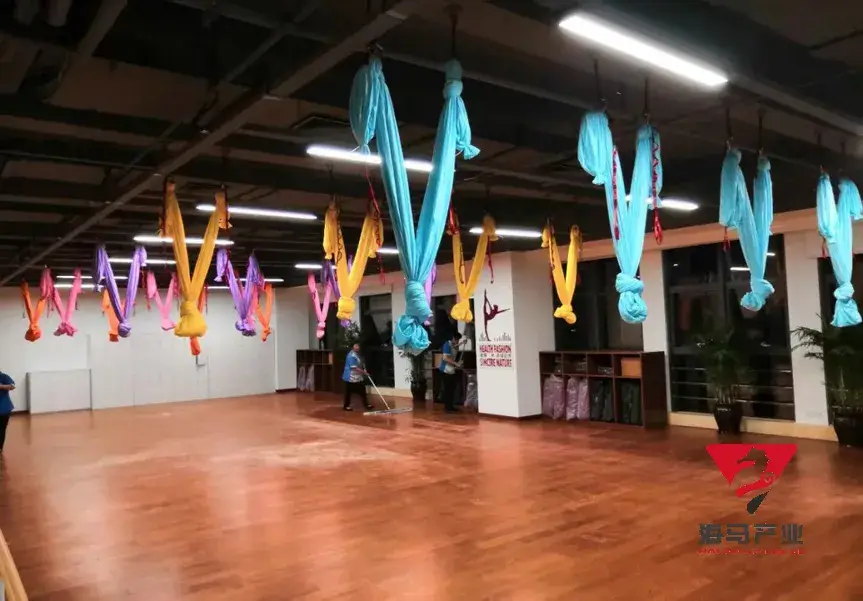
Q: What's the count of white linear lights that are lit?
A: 13